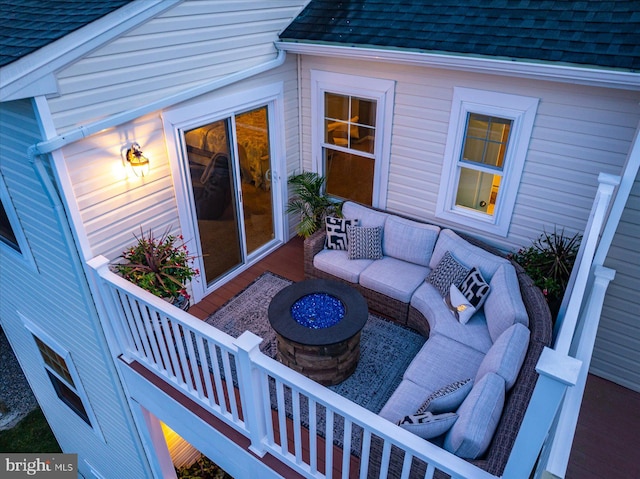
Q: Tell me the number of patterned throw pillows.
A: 7